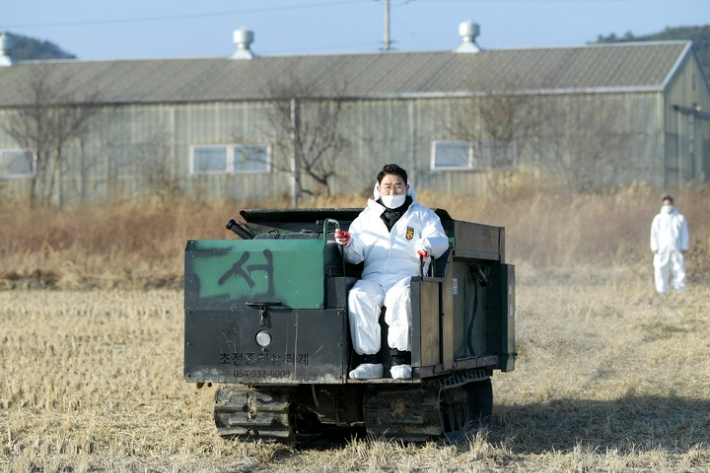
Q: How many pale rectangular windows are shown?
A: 3